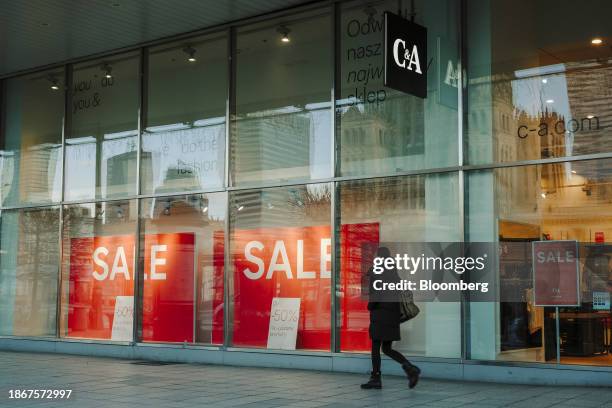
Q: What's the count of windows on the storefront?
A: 12